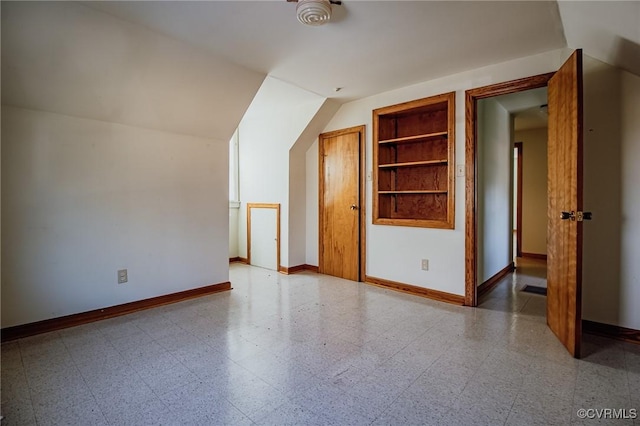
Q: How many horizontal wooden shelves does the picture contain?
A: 3